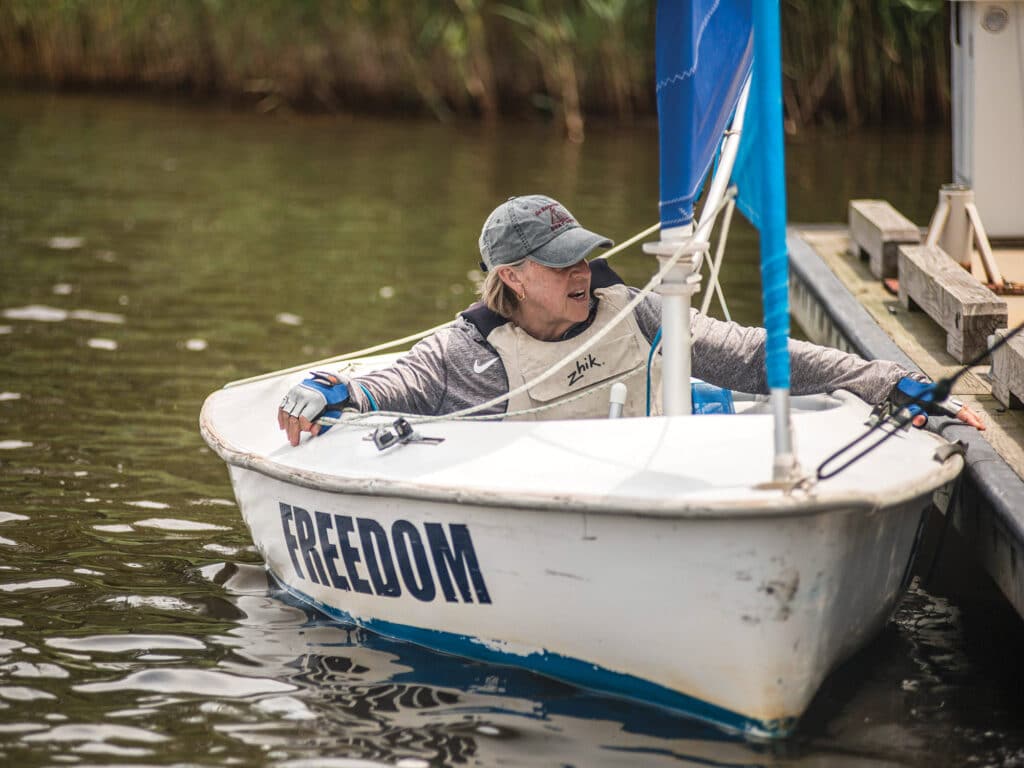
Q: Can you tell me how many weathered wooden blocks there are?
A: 3